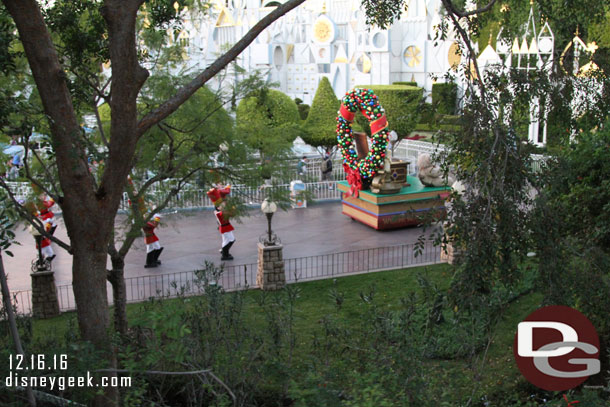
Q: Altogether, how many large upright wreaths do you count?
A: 1